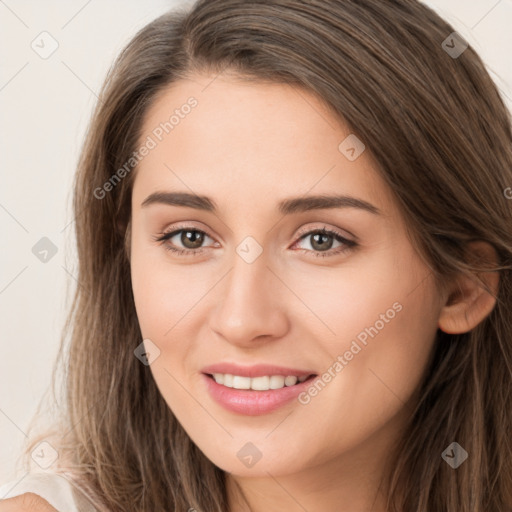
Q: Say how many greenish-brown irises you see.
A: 2